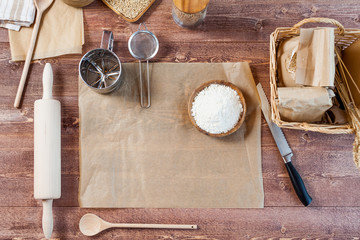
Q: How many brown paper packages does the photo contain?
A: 2